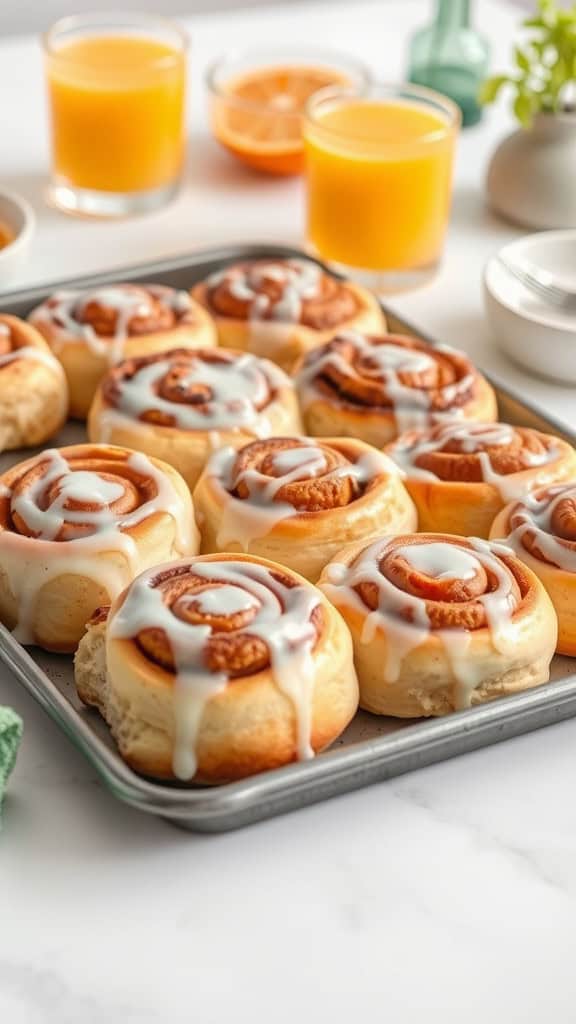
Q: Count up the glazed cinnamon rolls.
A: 11